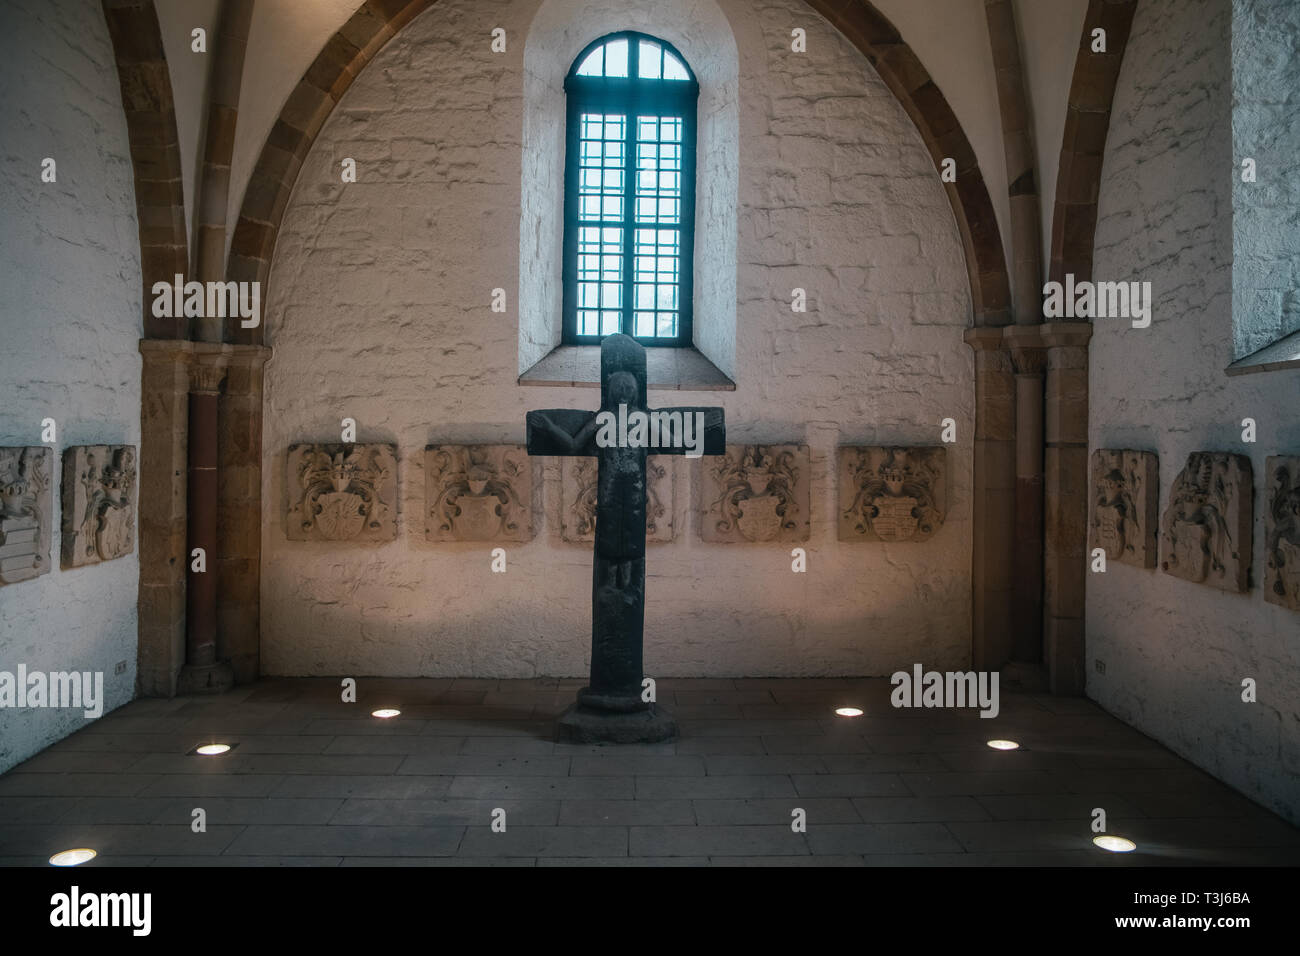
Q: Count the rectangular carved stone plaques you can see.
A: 10